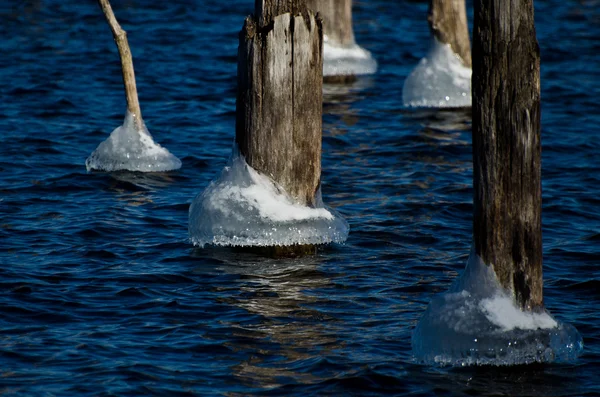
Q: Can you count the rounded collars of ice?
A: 5